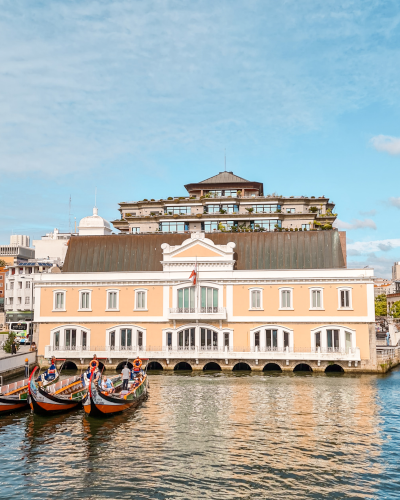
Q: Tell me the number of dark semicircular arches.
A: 10